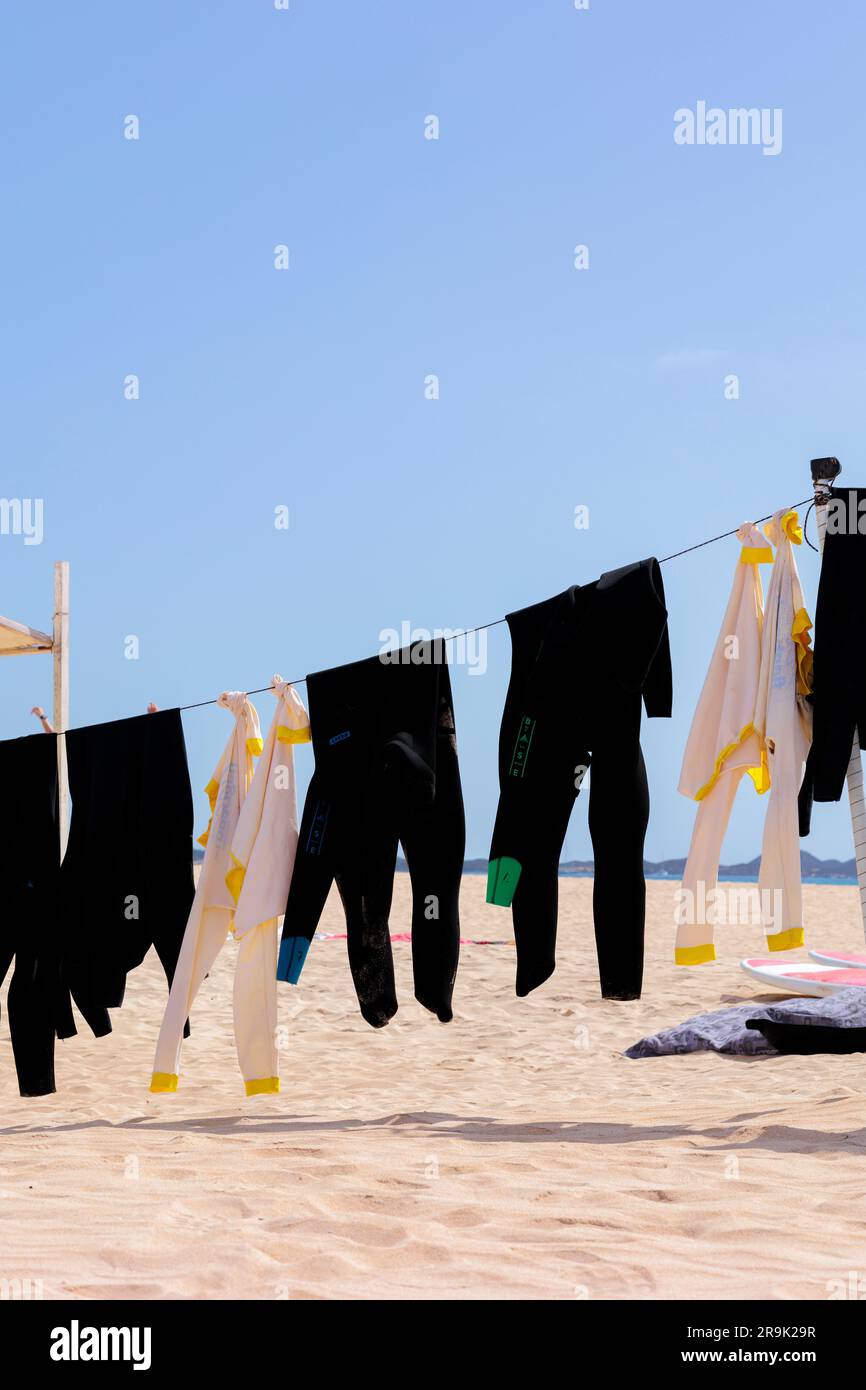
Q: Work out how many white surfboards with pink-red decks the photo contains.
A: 2